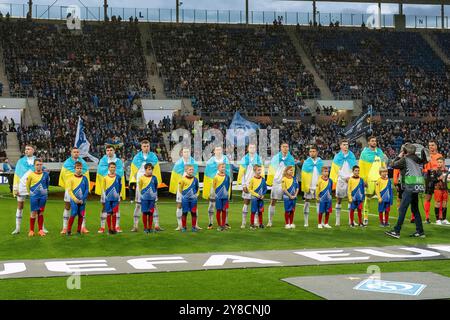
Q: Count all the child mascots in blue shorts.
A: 11